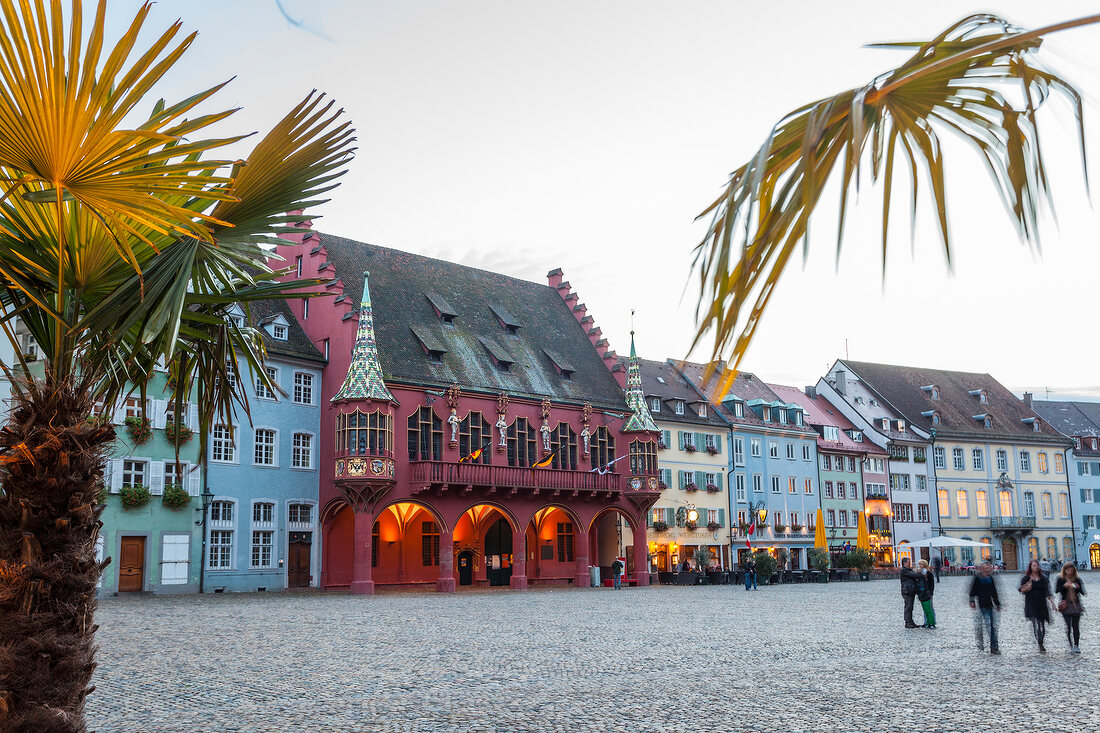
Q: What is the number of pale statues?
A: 4